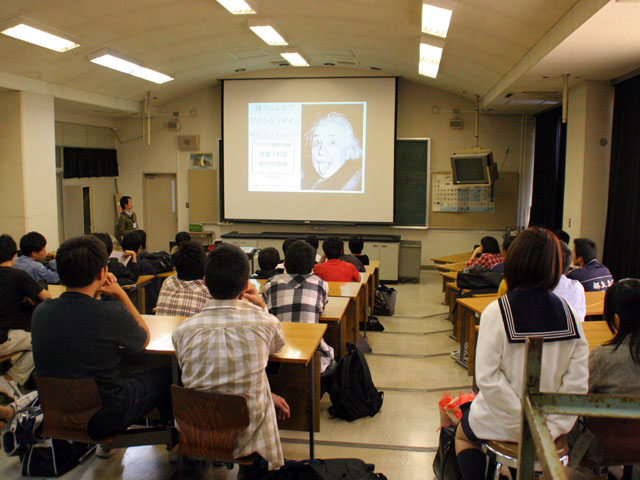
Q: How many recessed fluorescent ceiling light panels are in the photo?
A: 7